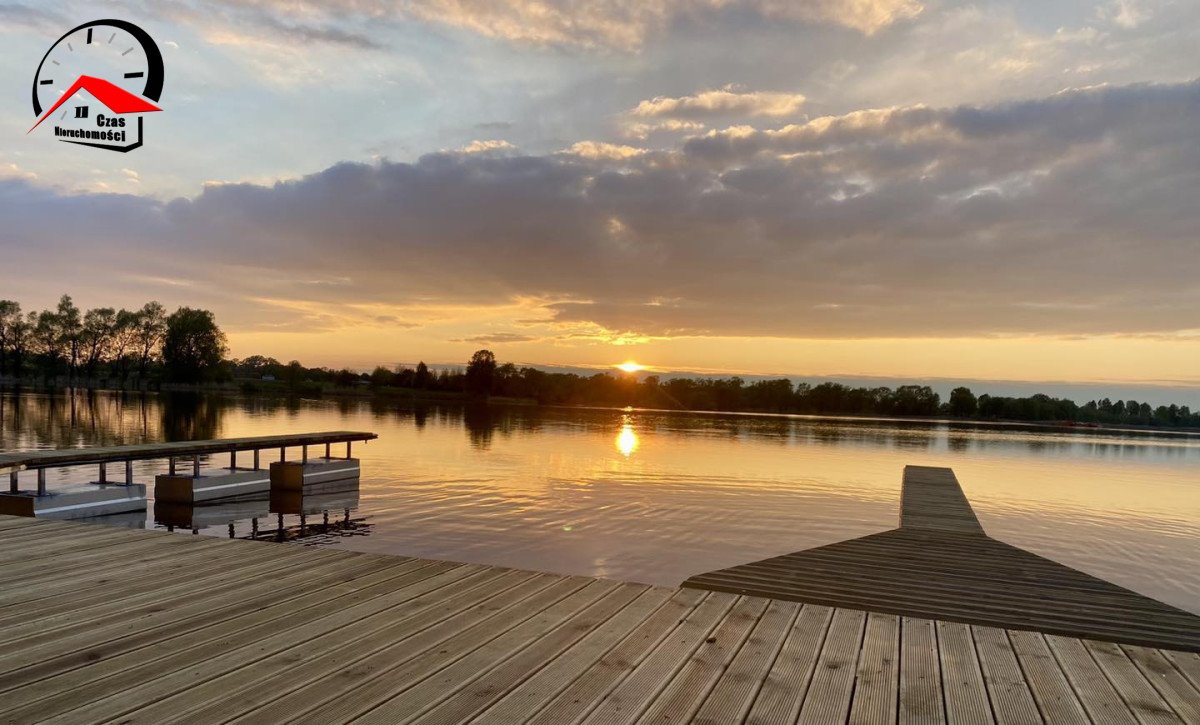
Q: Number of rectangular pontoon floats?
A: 3